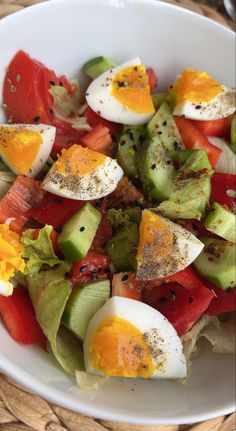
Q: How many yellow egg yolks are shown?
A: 7